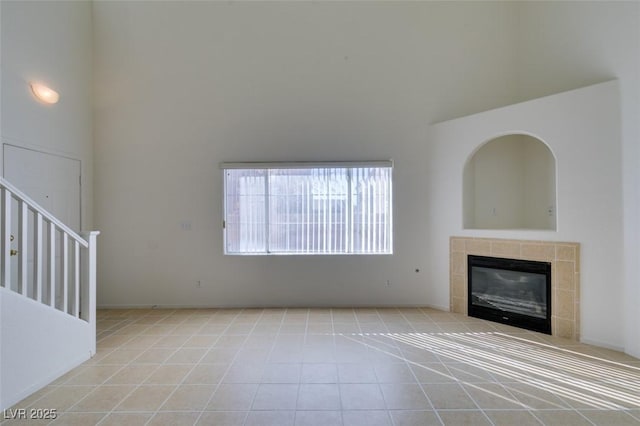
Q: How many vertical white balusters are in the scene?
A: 6